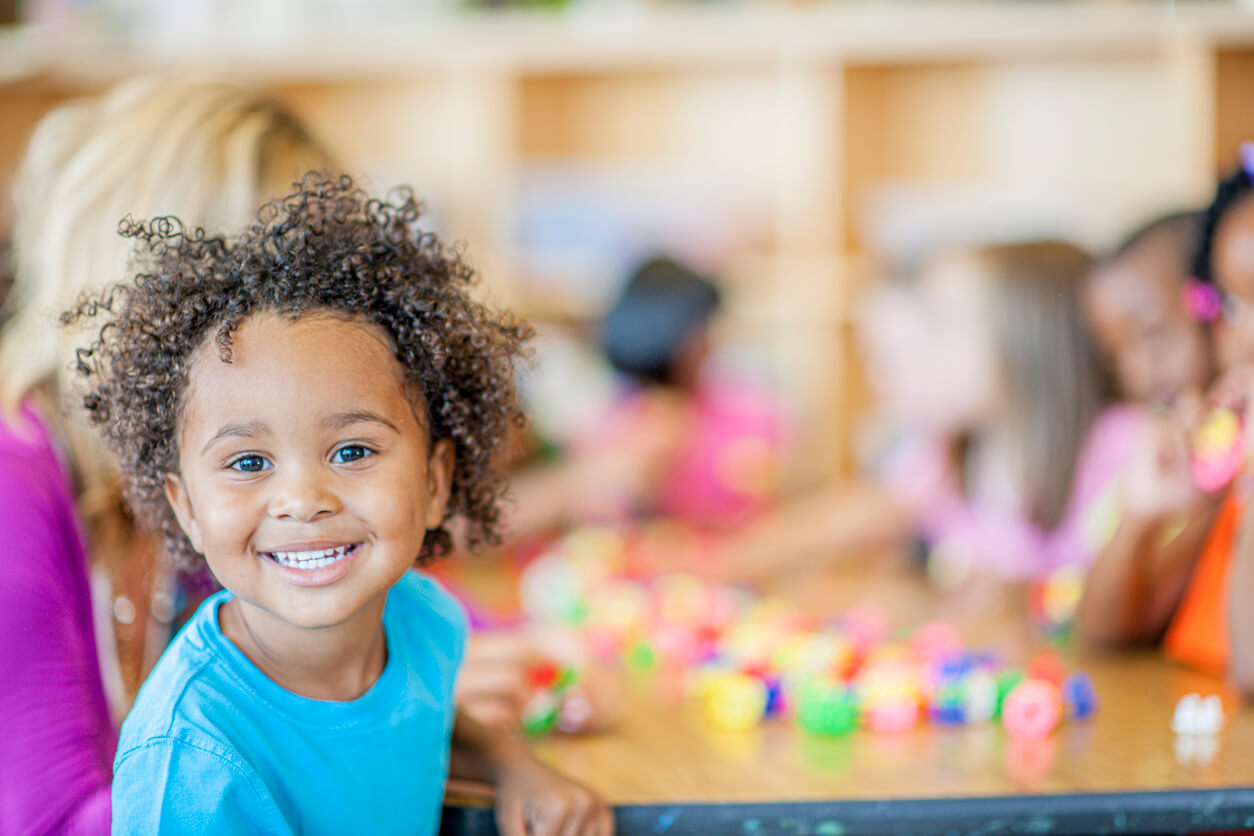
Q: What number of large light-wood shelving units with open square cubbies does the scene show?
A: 1